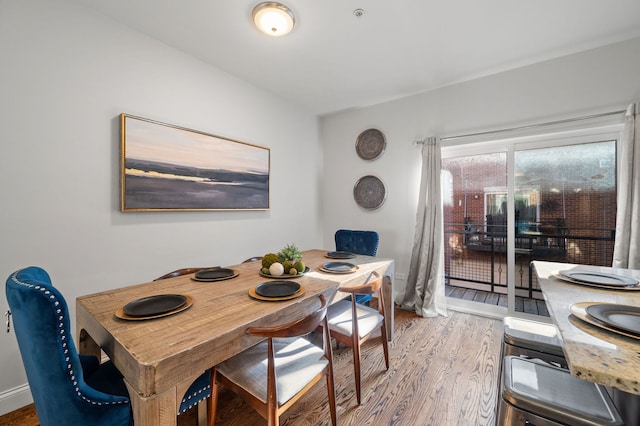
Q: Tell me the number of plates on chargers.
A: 7